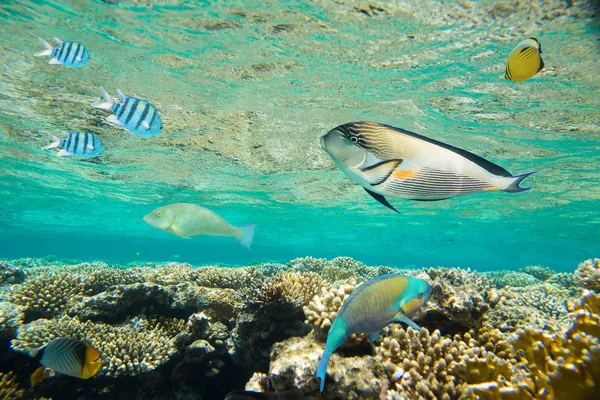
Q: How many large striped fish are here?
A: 1